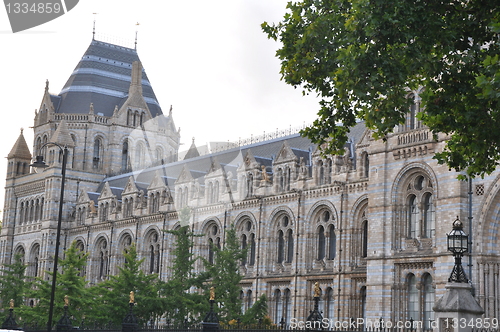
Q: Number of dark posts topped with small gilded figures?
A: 5